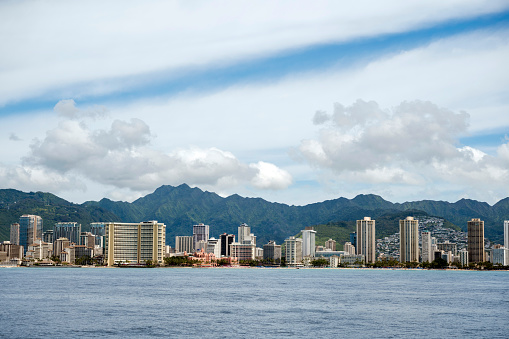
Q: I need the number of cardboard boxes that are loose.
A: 0